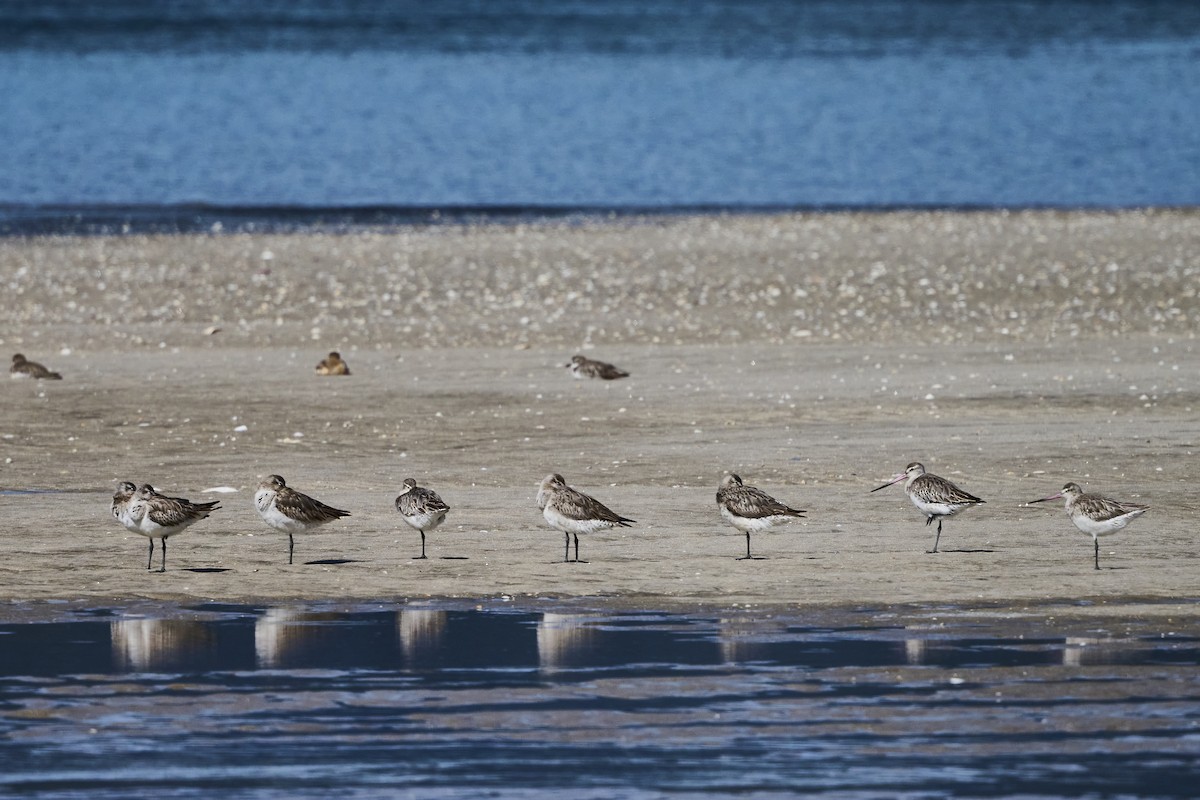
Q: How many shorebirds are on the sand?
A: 11